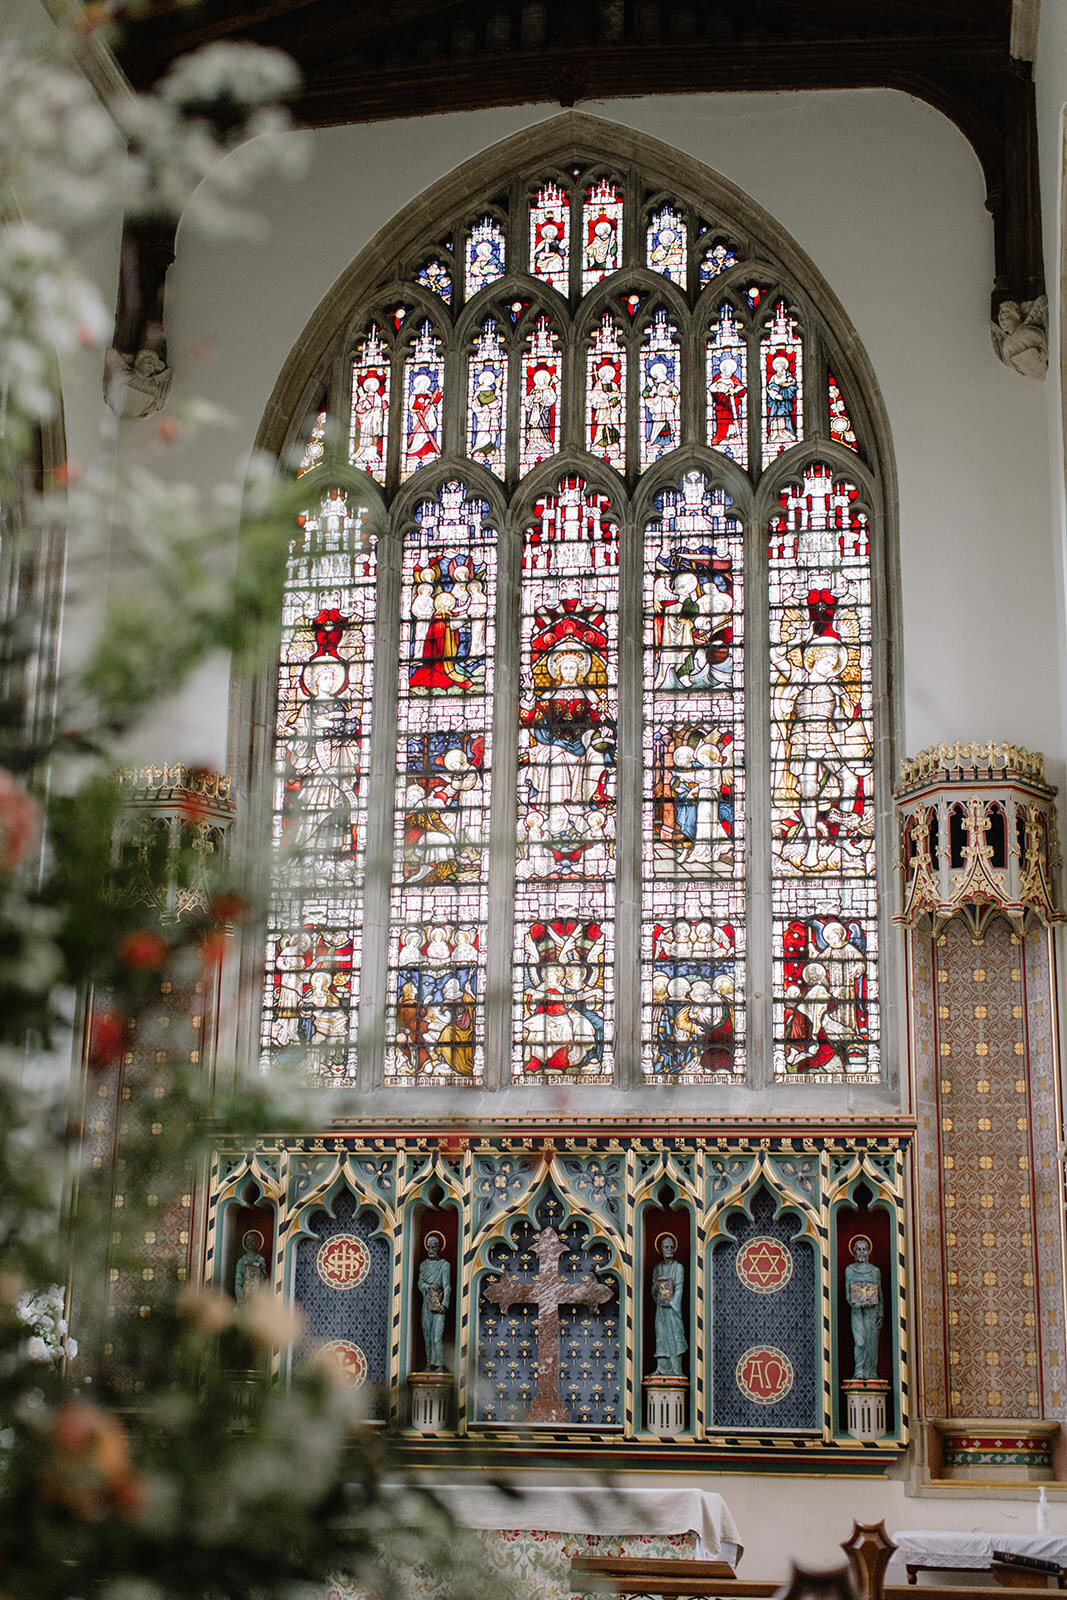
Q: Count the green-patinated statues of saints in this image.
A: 4